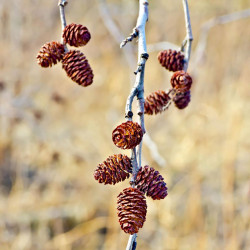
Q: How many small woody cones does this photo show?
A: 11